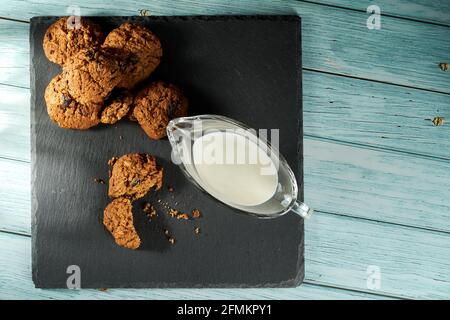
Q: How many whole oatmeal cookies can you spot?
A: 5